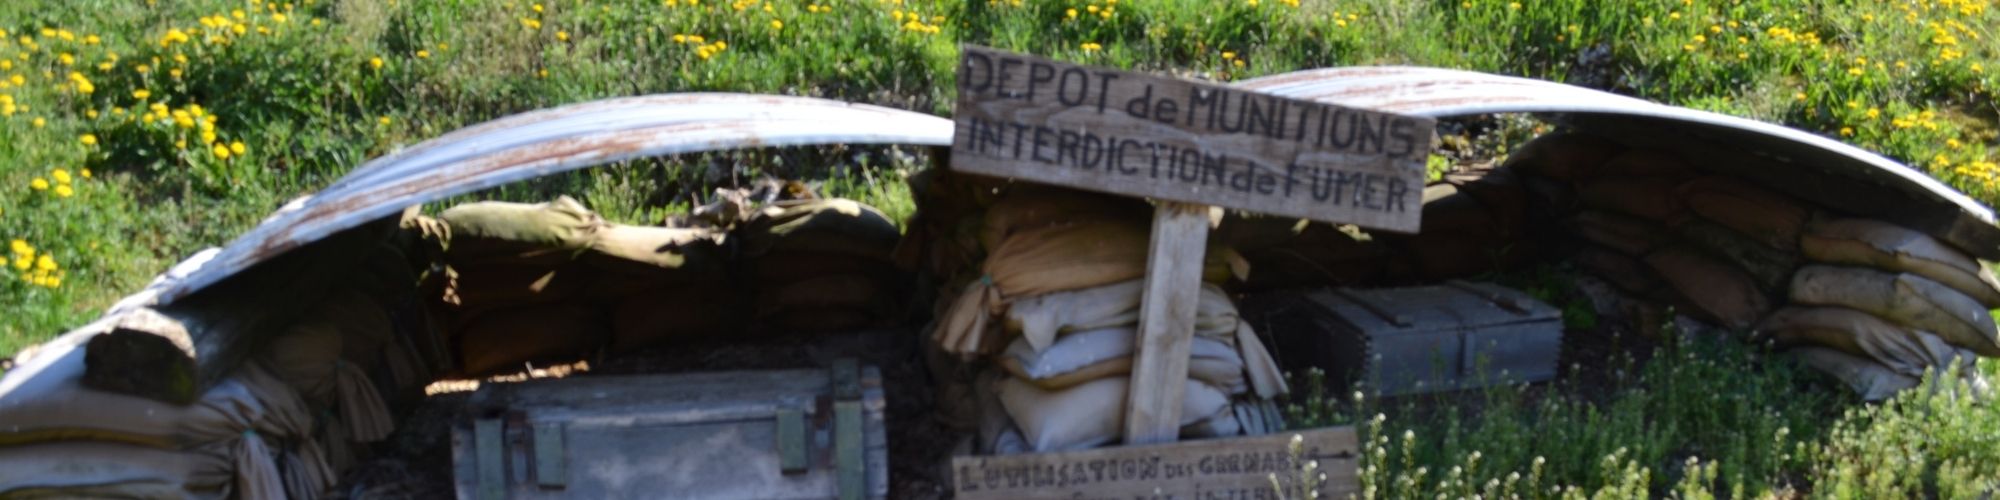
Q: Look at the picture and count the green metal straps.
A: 4